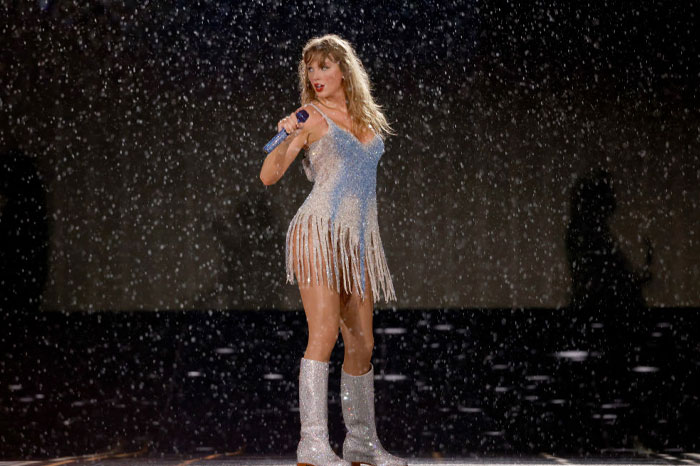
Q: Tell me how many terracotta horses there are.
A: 0